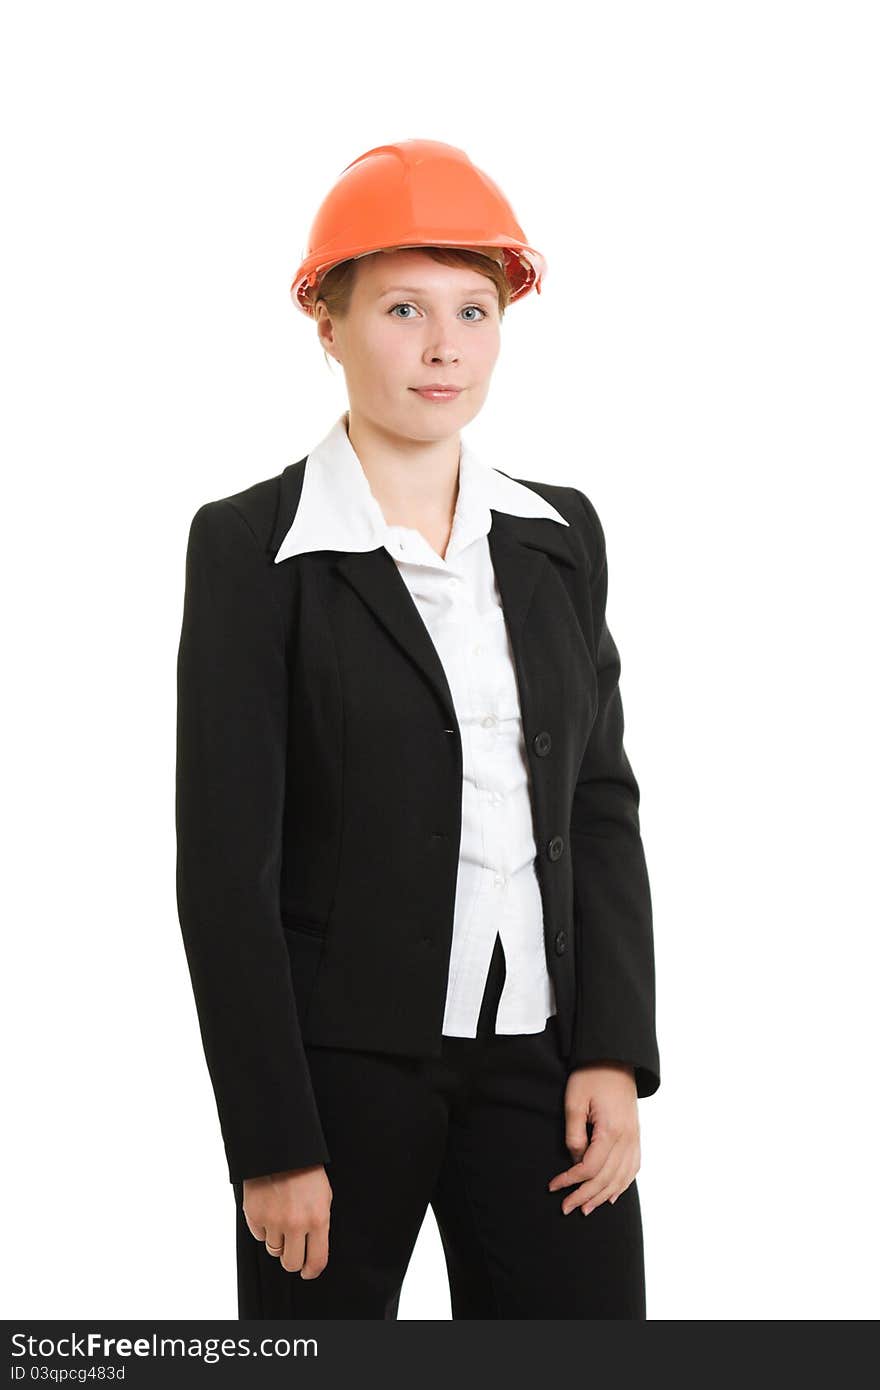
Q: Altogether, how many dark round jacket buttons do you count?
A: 3